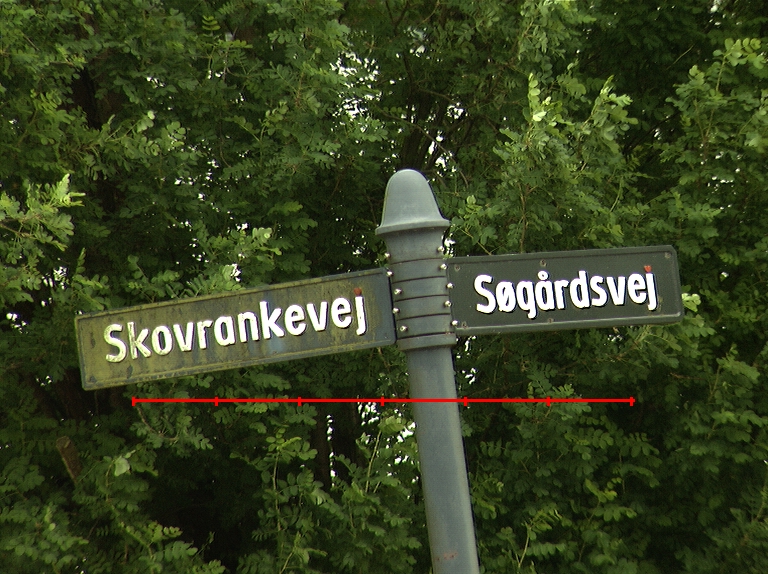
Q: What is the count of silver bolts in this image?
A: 10